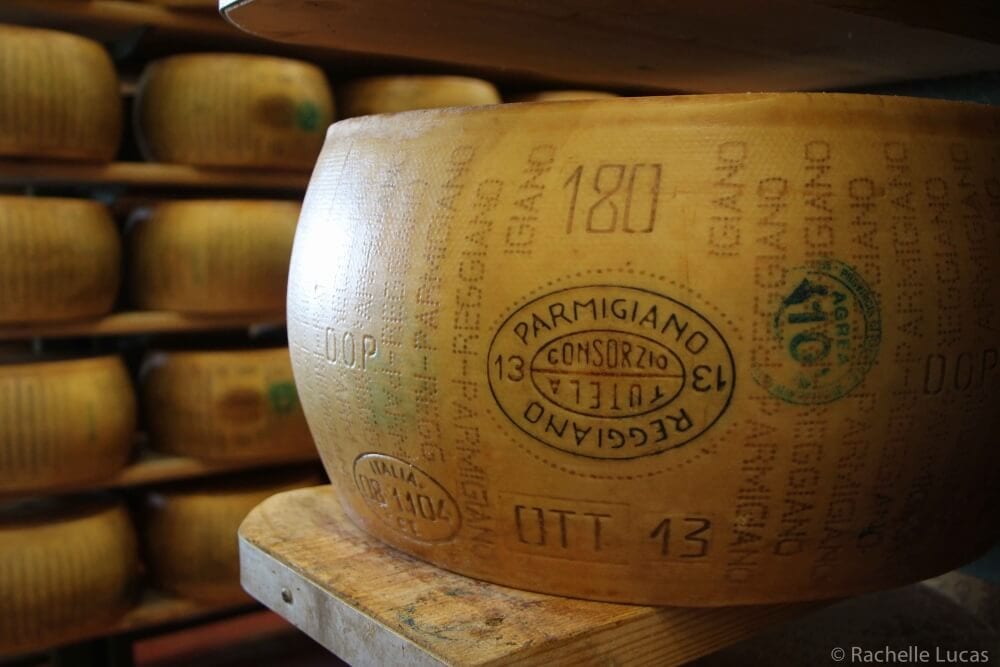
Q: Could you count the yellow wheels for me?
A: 11